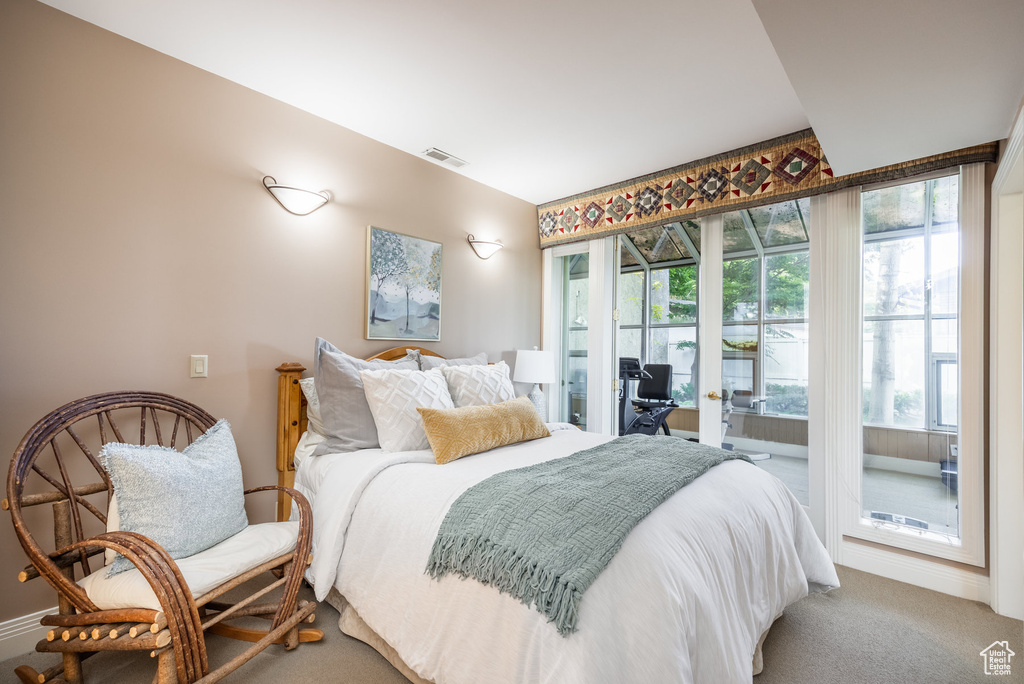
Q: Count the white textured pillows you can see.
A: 2